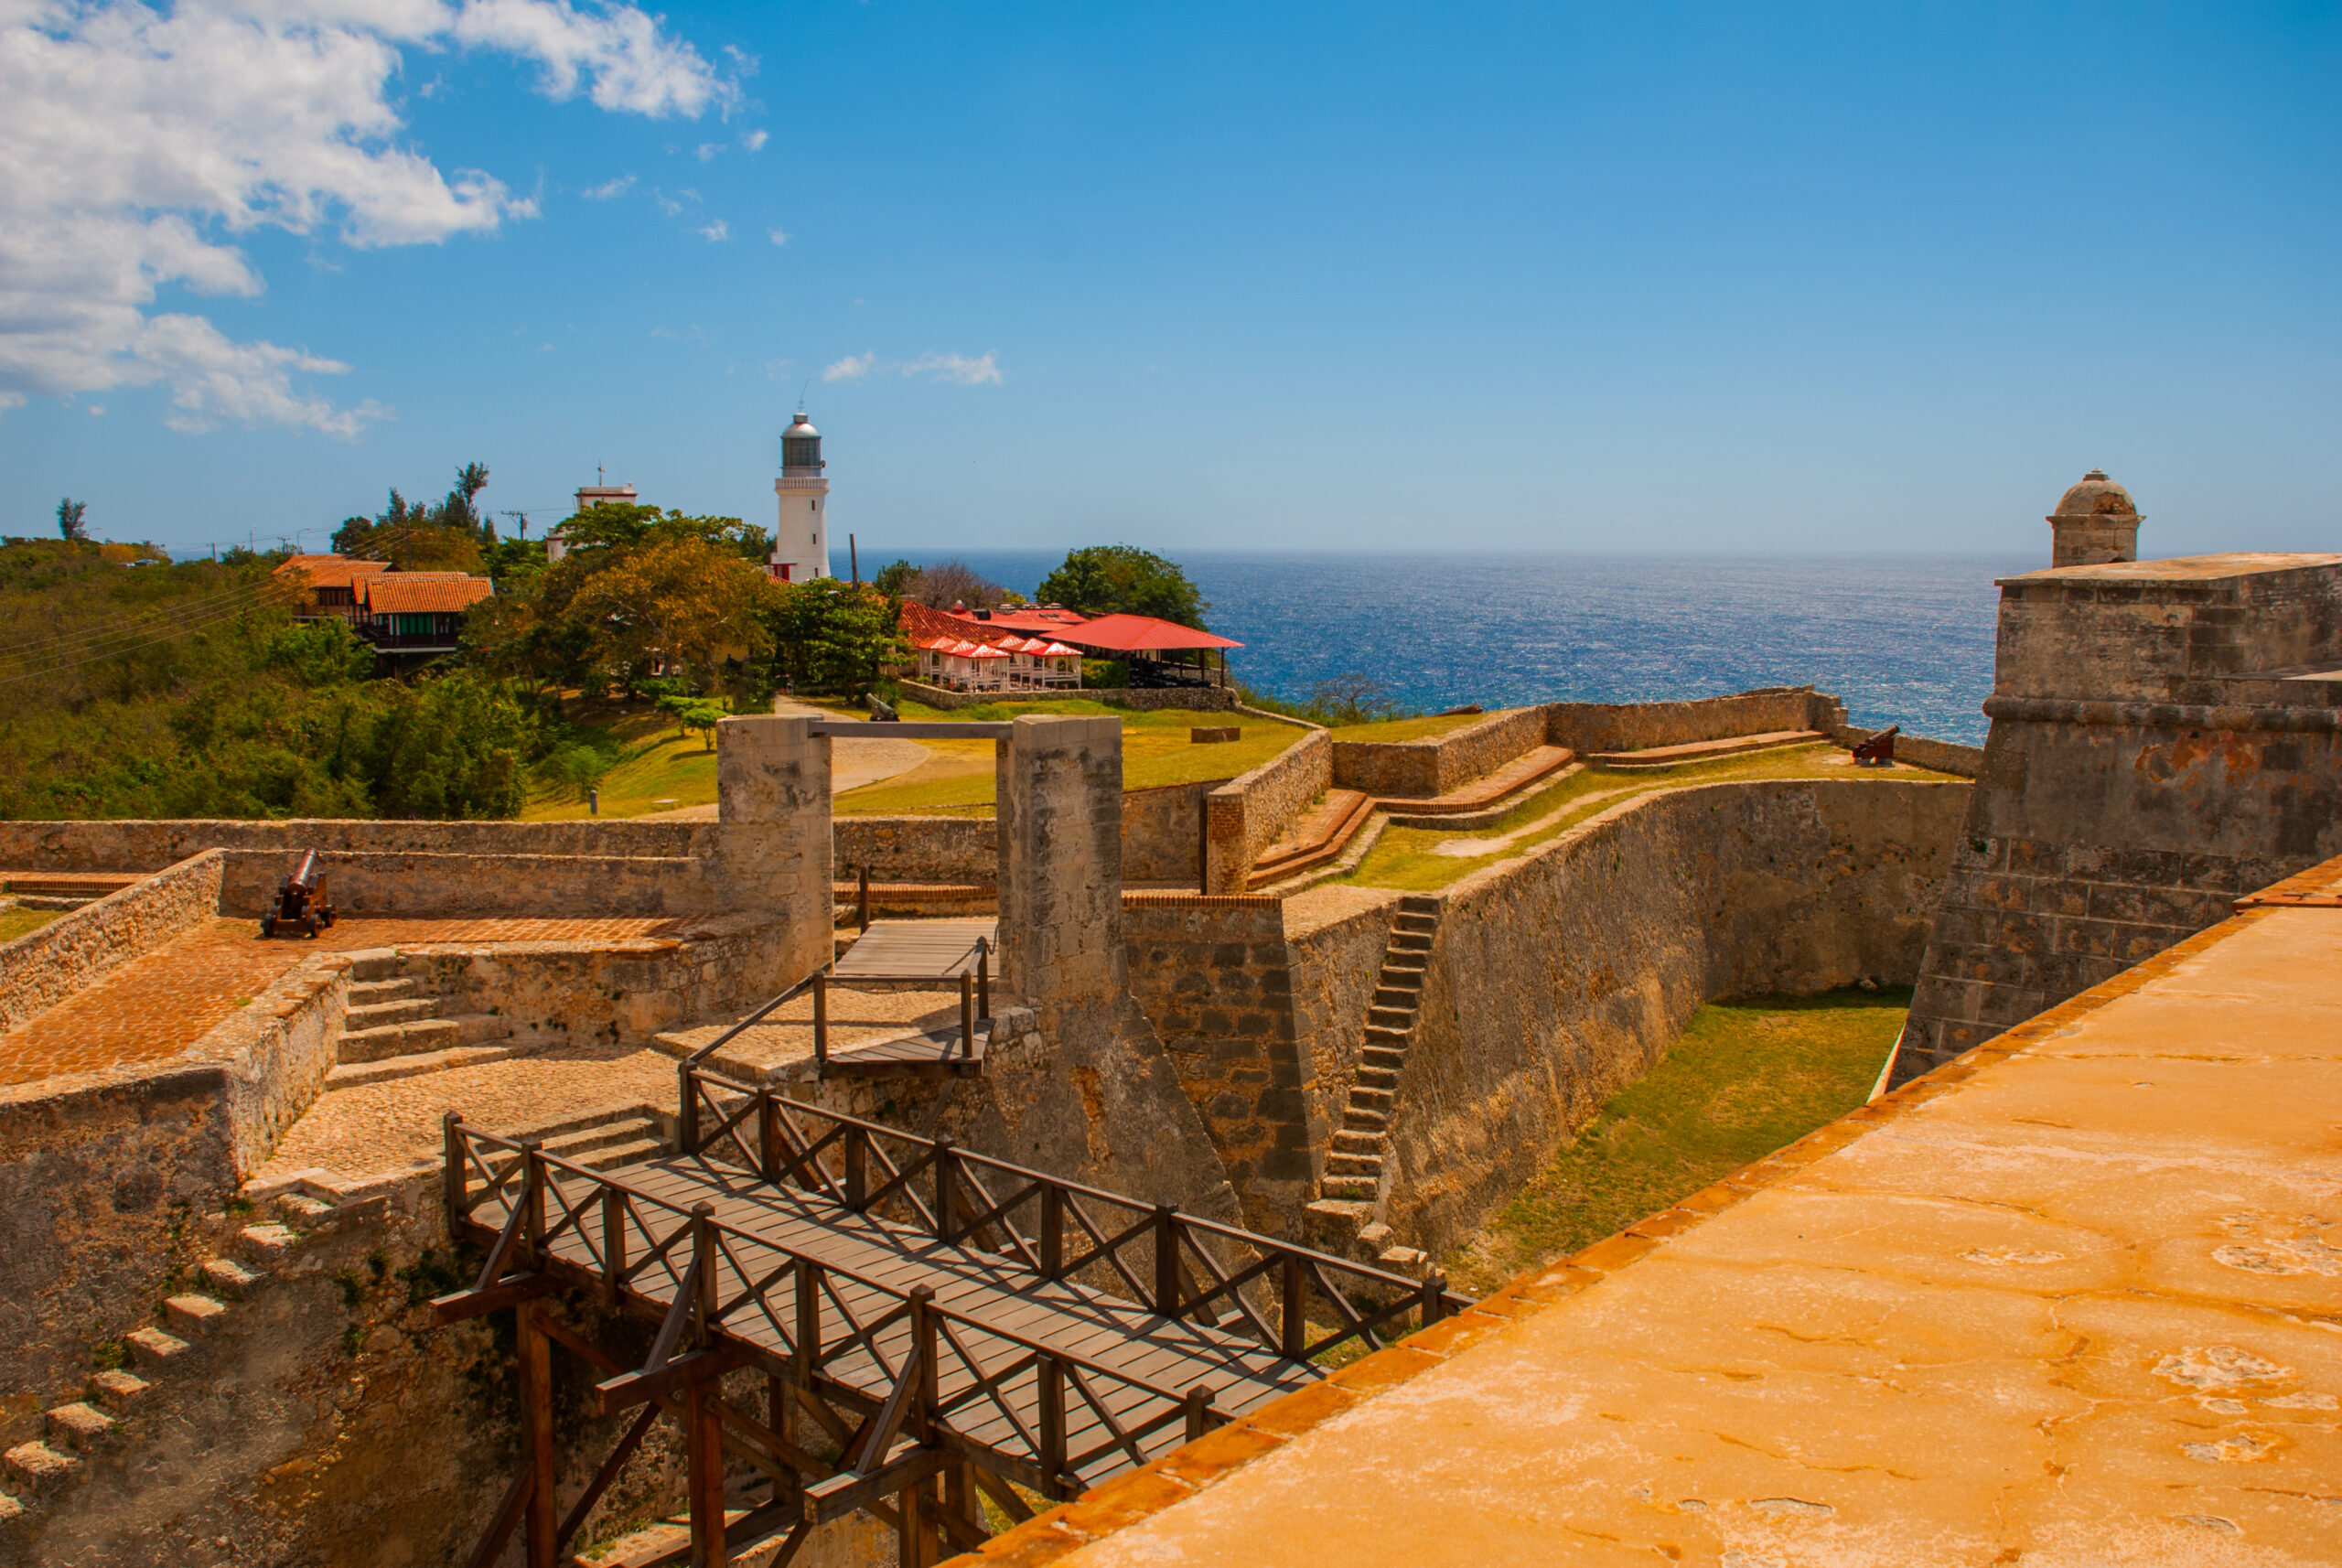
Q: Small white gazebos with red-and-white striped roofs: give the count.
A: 6